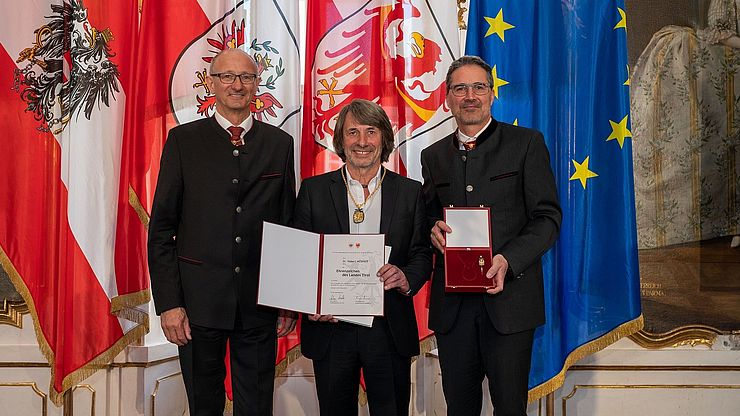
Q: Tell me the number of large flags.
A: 4